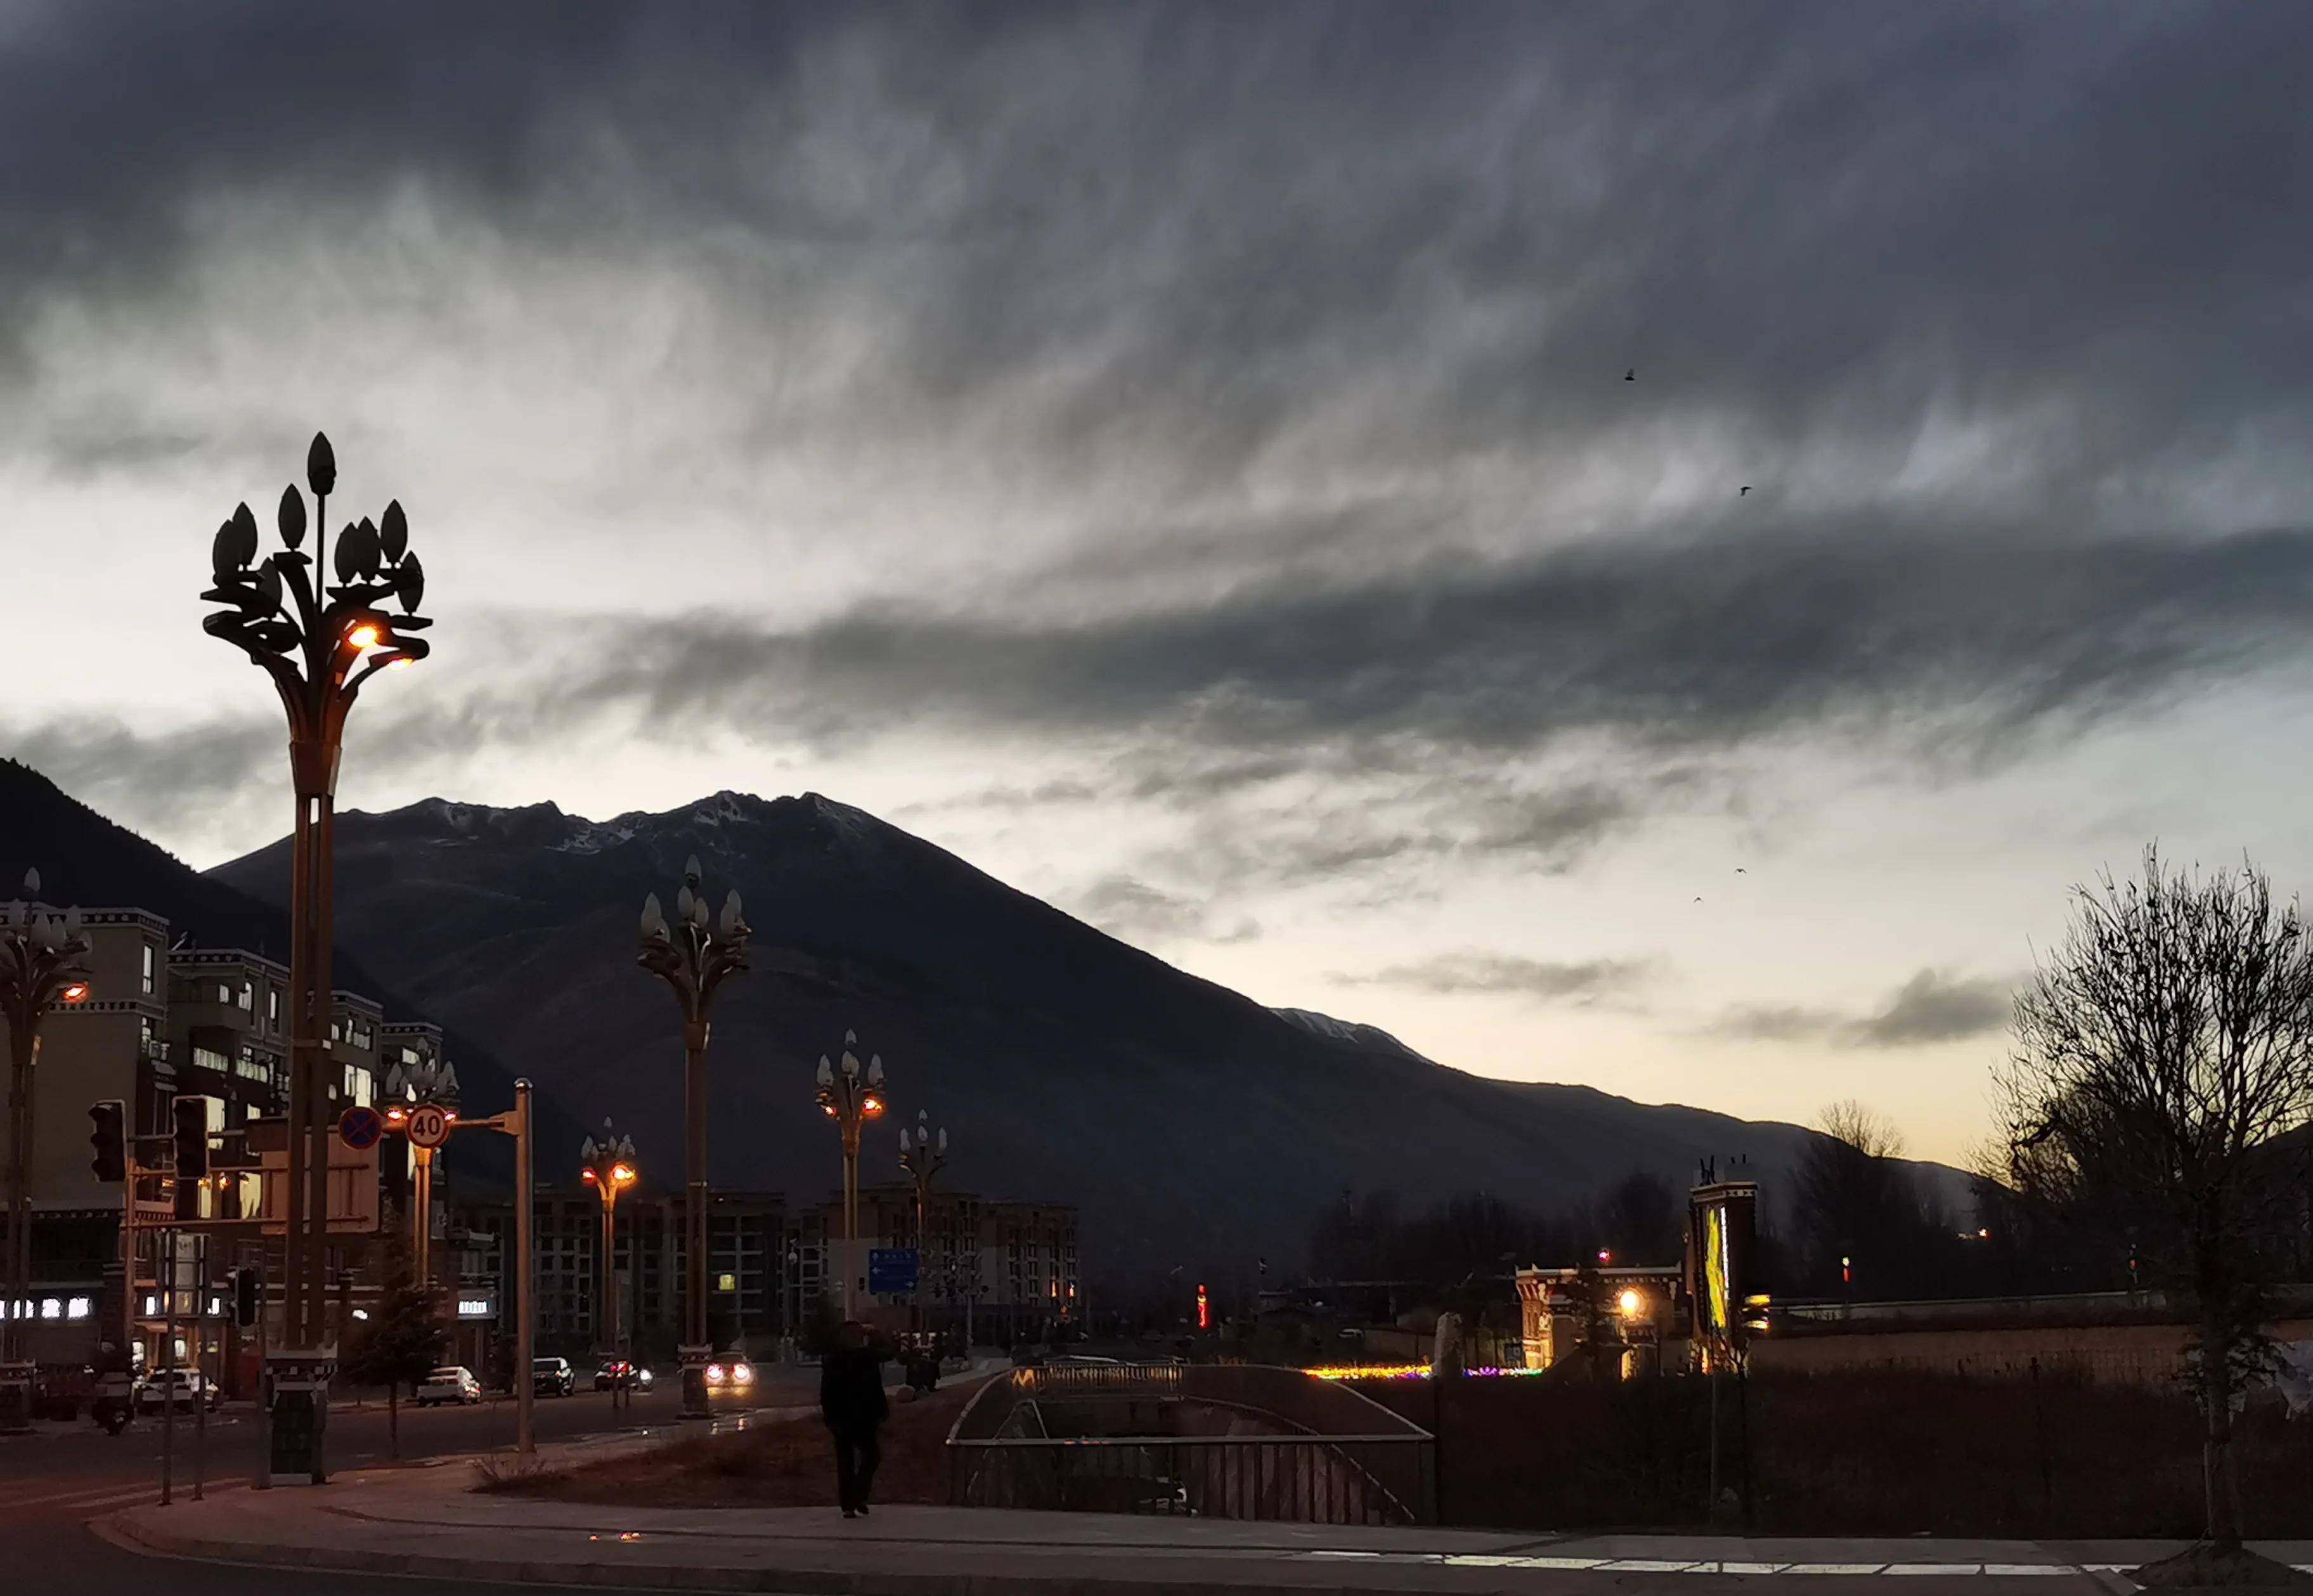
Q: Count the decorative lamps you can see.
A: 7